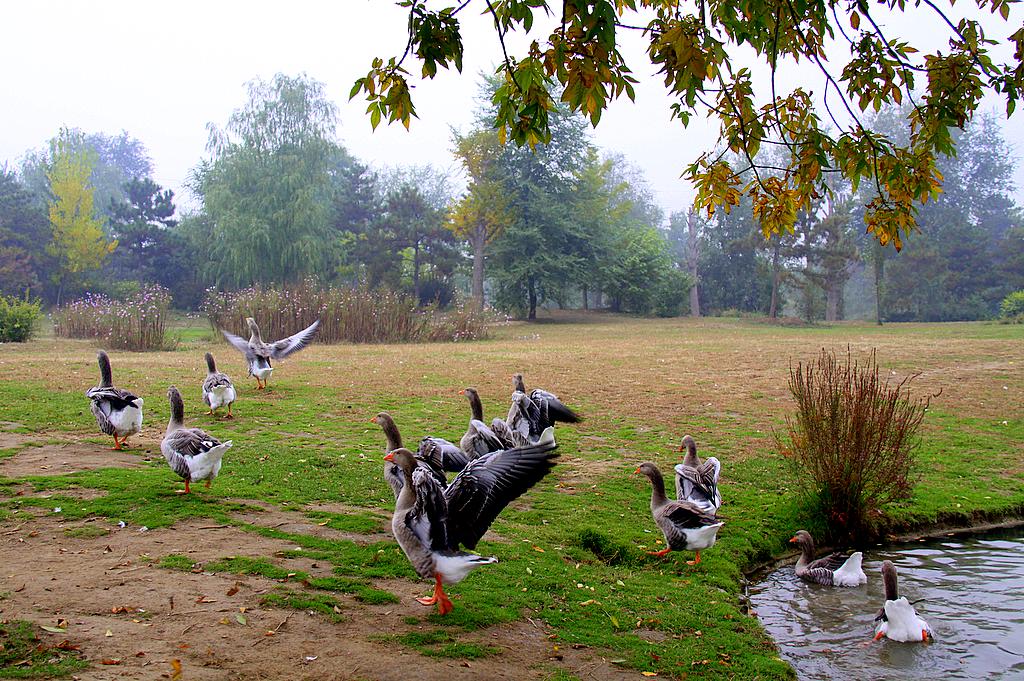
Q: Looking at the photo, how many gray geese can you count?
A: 12